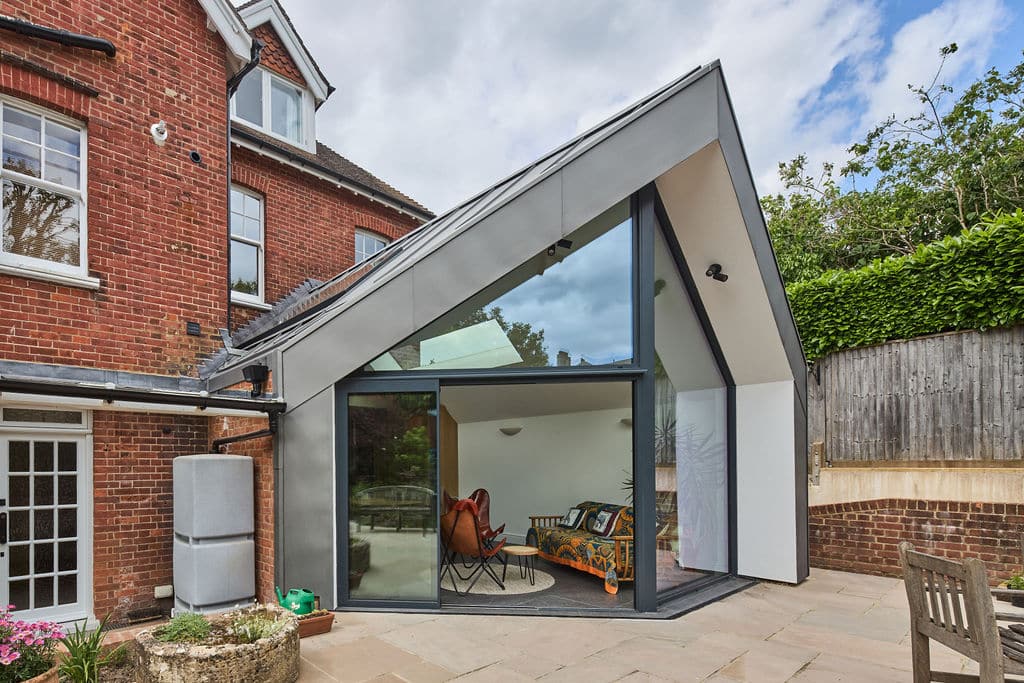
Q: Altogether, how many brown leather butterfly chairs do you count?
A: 2